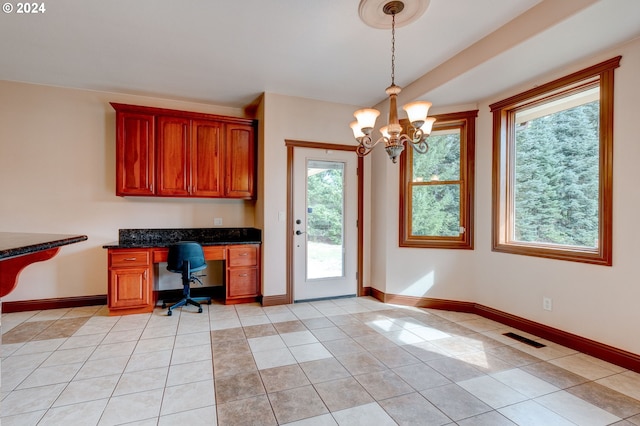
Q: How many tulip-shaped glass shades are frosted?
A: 5